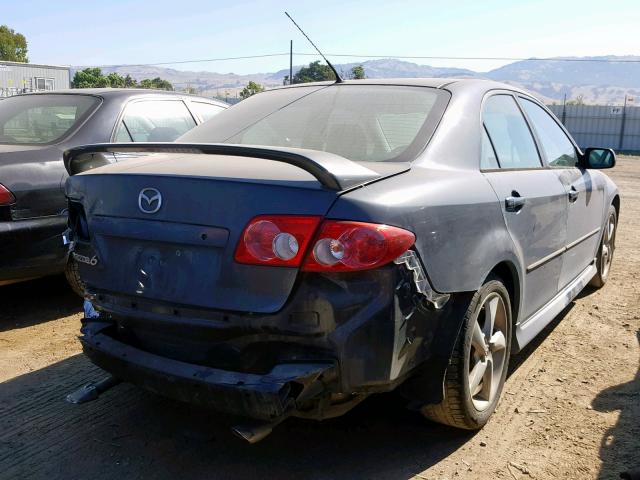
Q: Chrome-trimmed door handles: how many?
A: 2